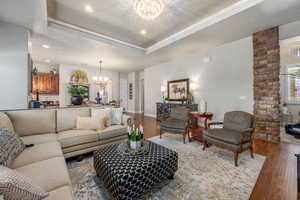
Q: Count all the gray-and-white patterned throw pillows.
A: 2